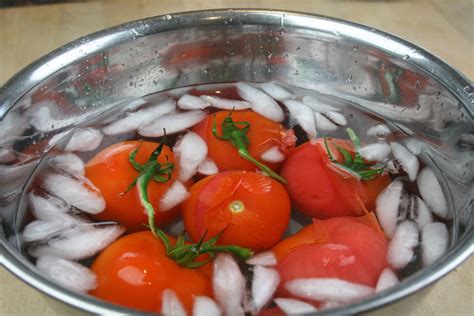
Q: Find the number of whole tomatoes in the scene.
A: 6